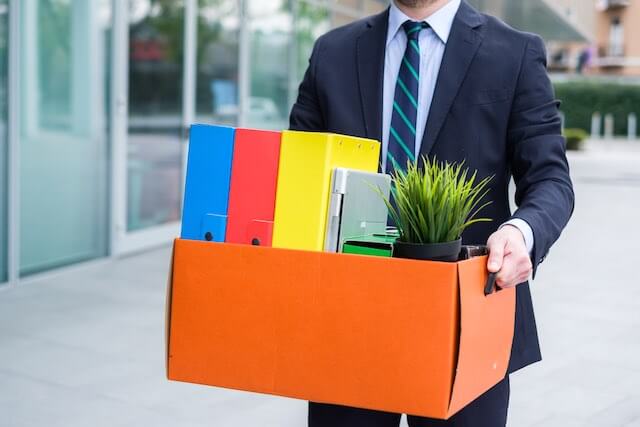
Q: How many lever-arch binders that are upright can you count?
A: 3